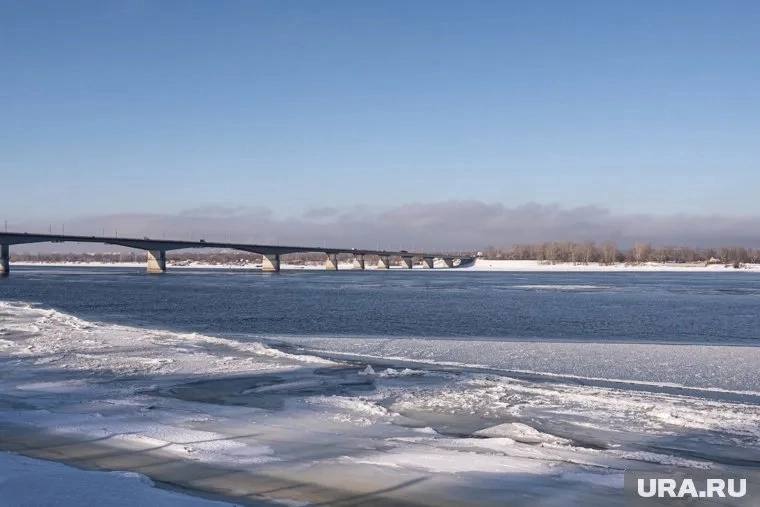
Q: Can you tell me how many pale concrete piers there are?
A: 9